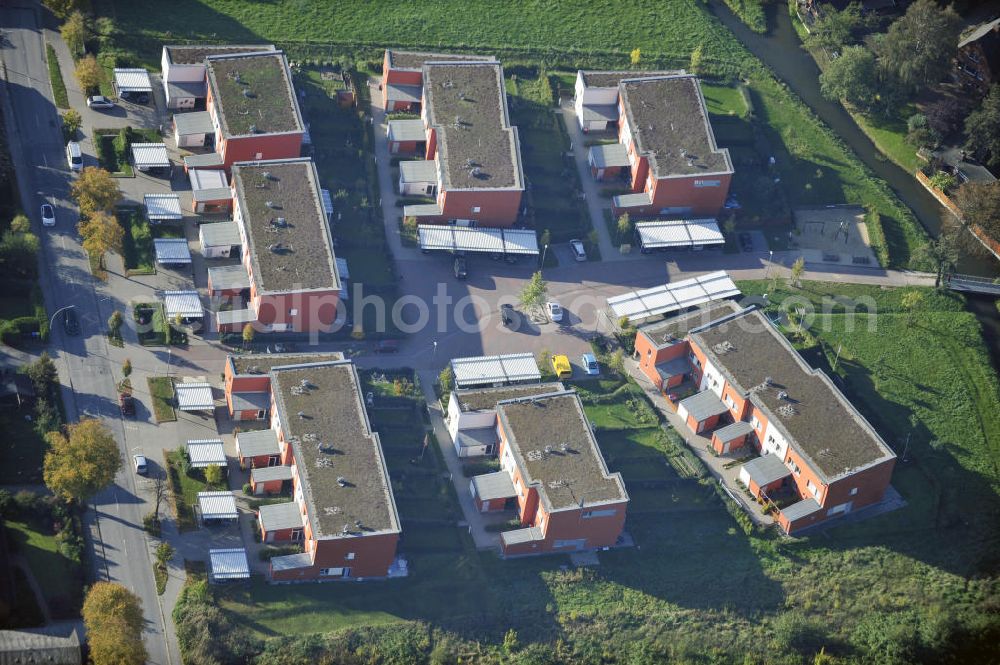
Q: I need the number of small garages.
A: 9